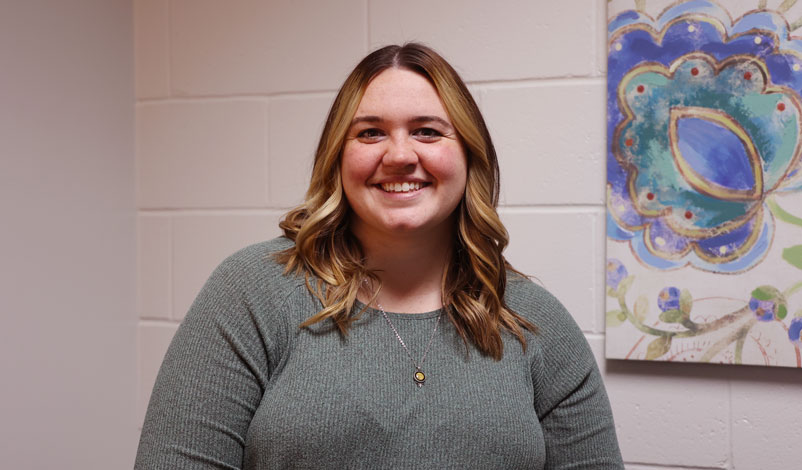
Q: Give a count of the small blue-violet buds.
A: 4